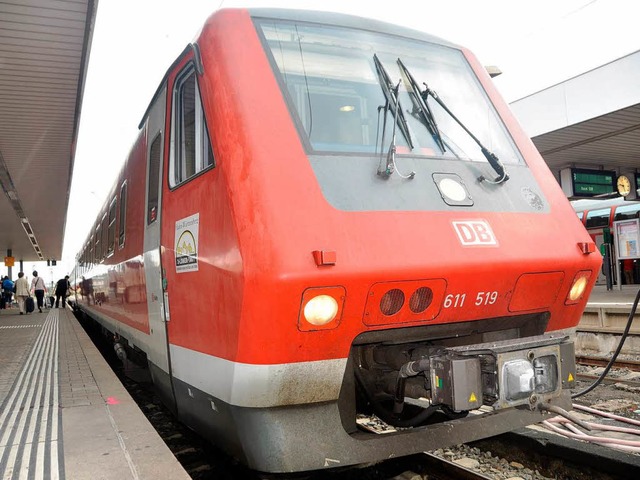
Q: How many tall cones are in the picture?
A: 0